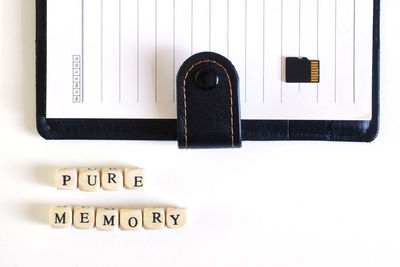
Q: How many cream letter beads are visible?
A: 10